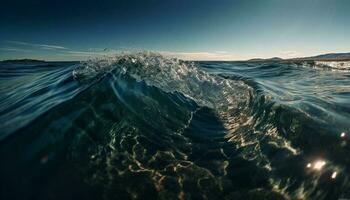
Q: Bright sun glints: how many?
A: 4